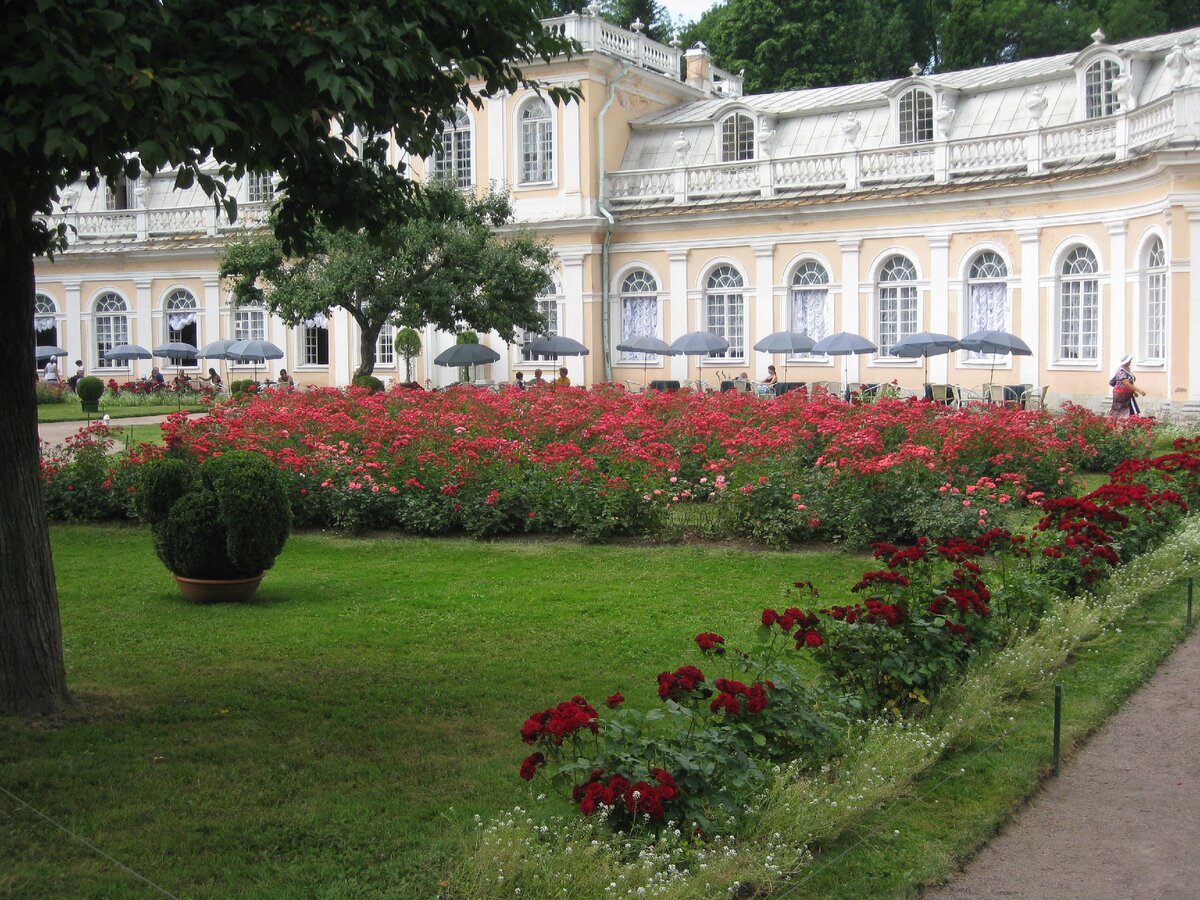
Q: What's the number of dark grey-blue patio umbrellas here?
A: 13